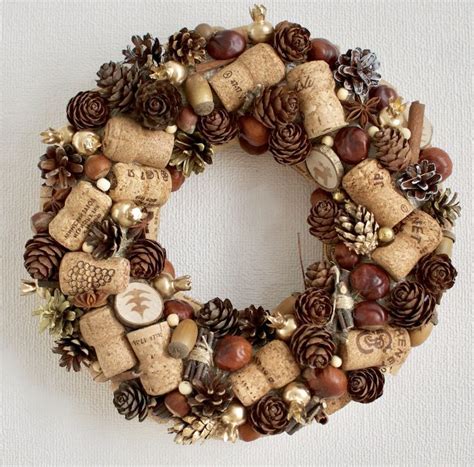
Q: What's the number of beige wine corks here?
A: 12